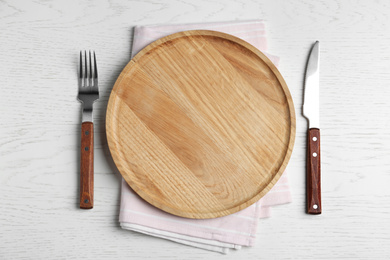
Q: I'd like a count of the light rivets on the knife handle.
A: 3